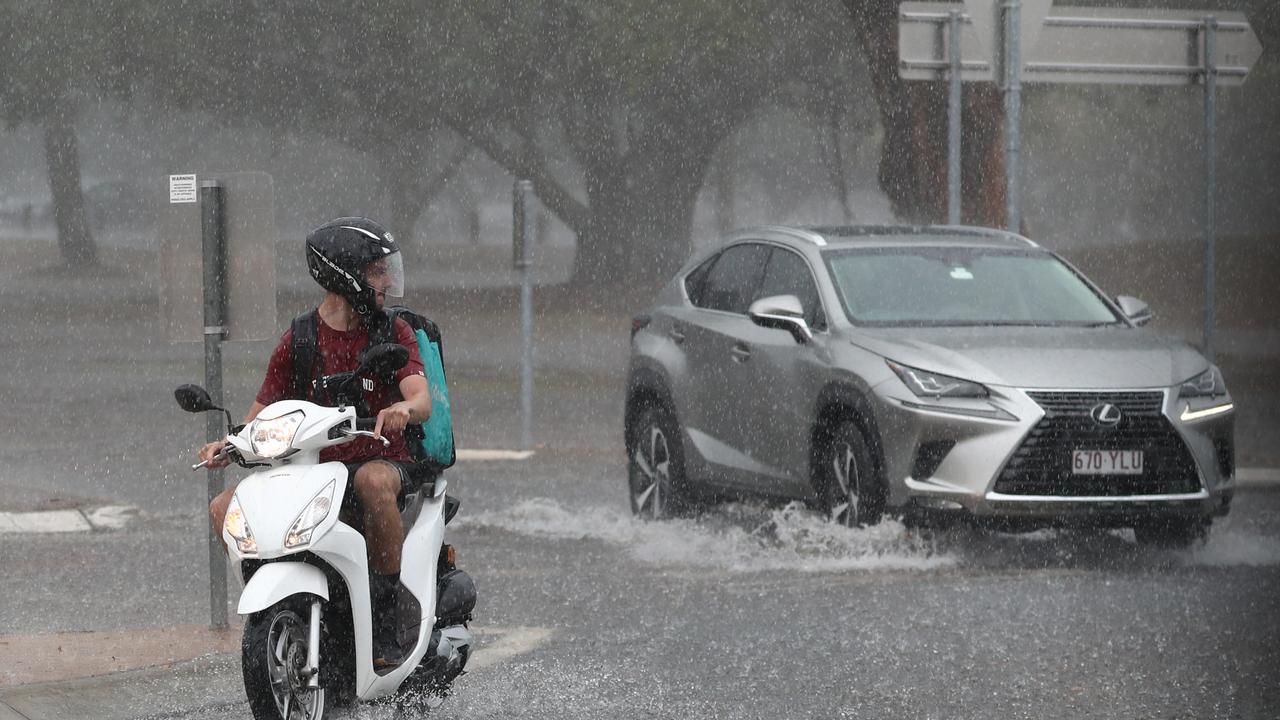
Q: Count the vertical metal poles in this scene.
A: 5